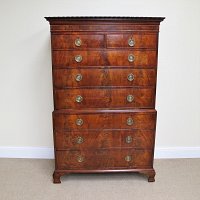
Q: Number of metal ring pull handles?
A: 14